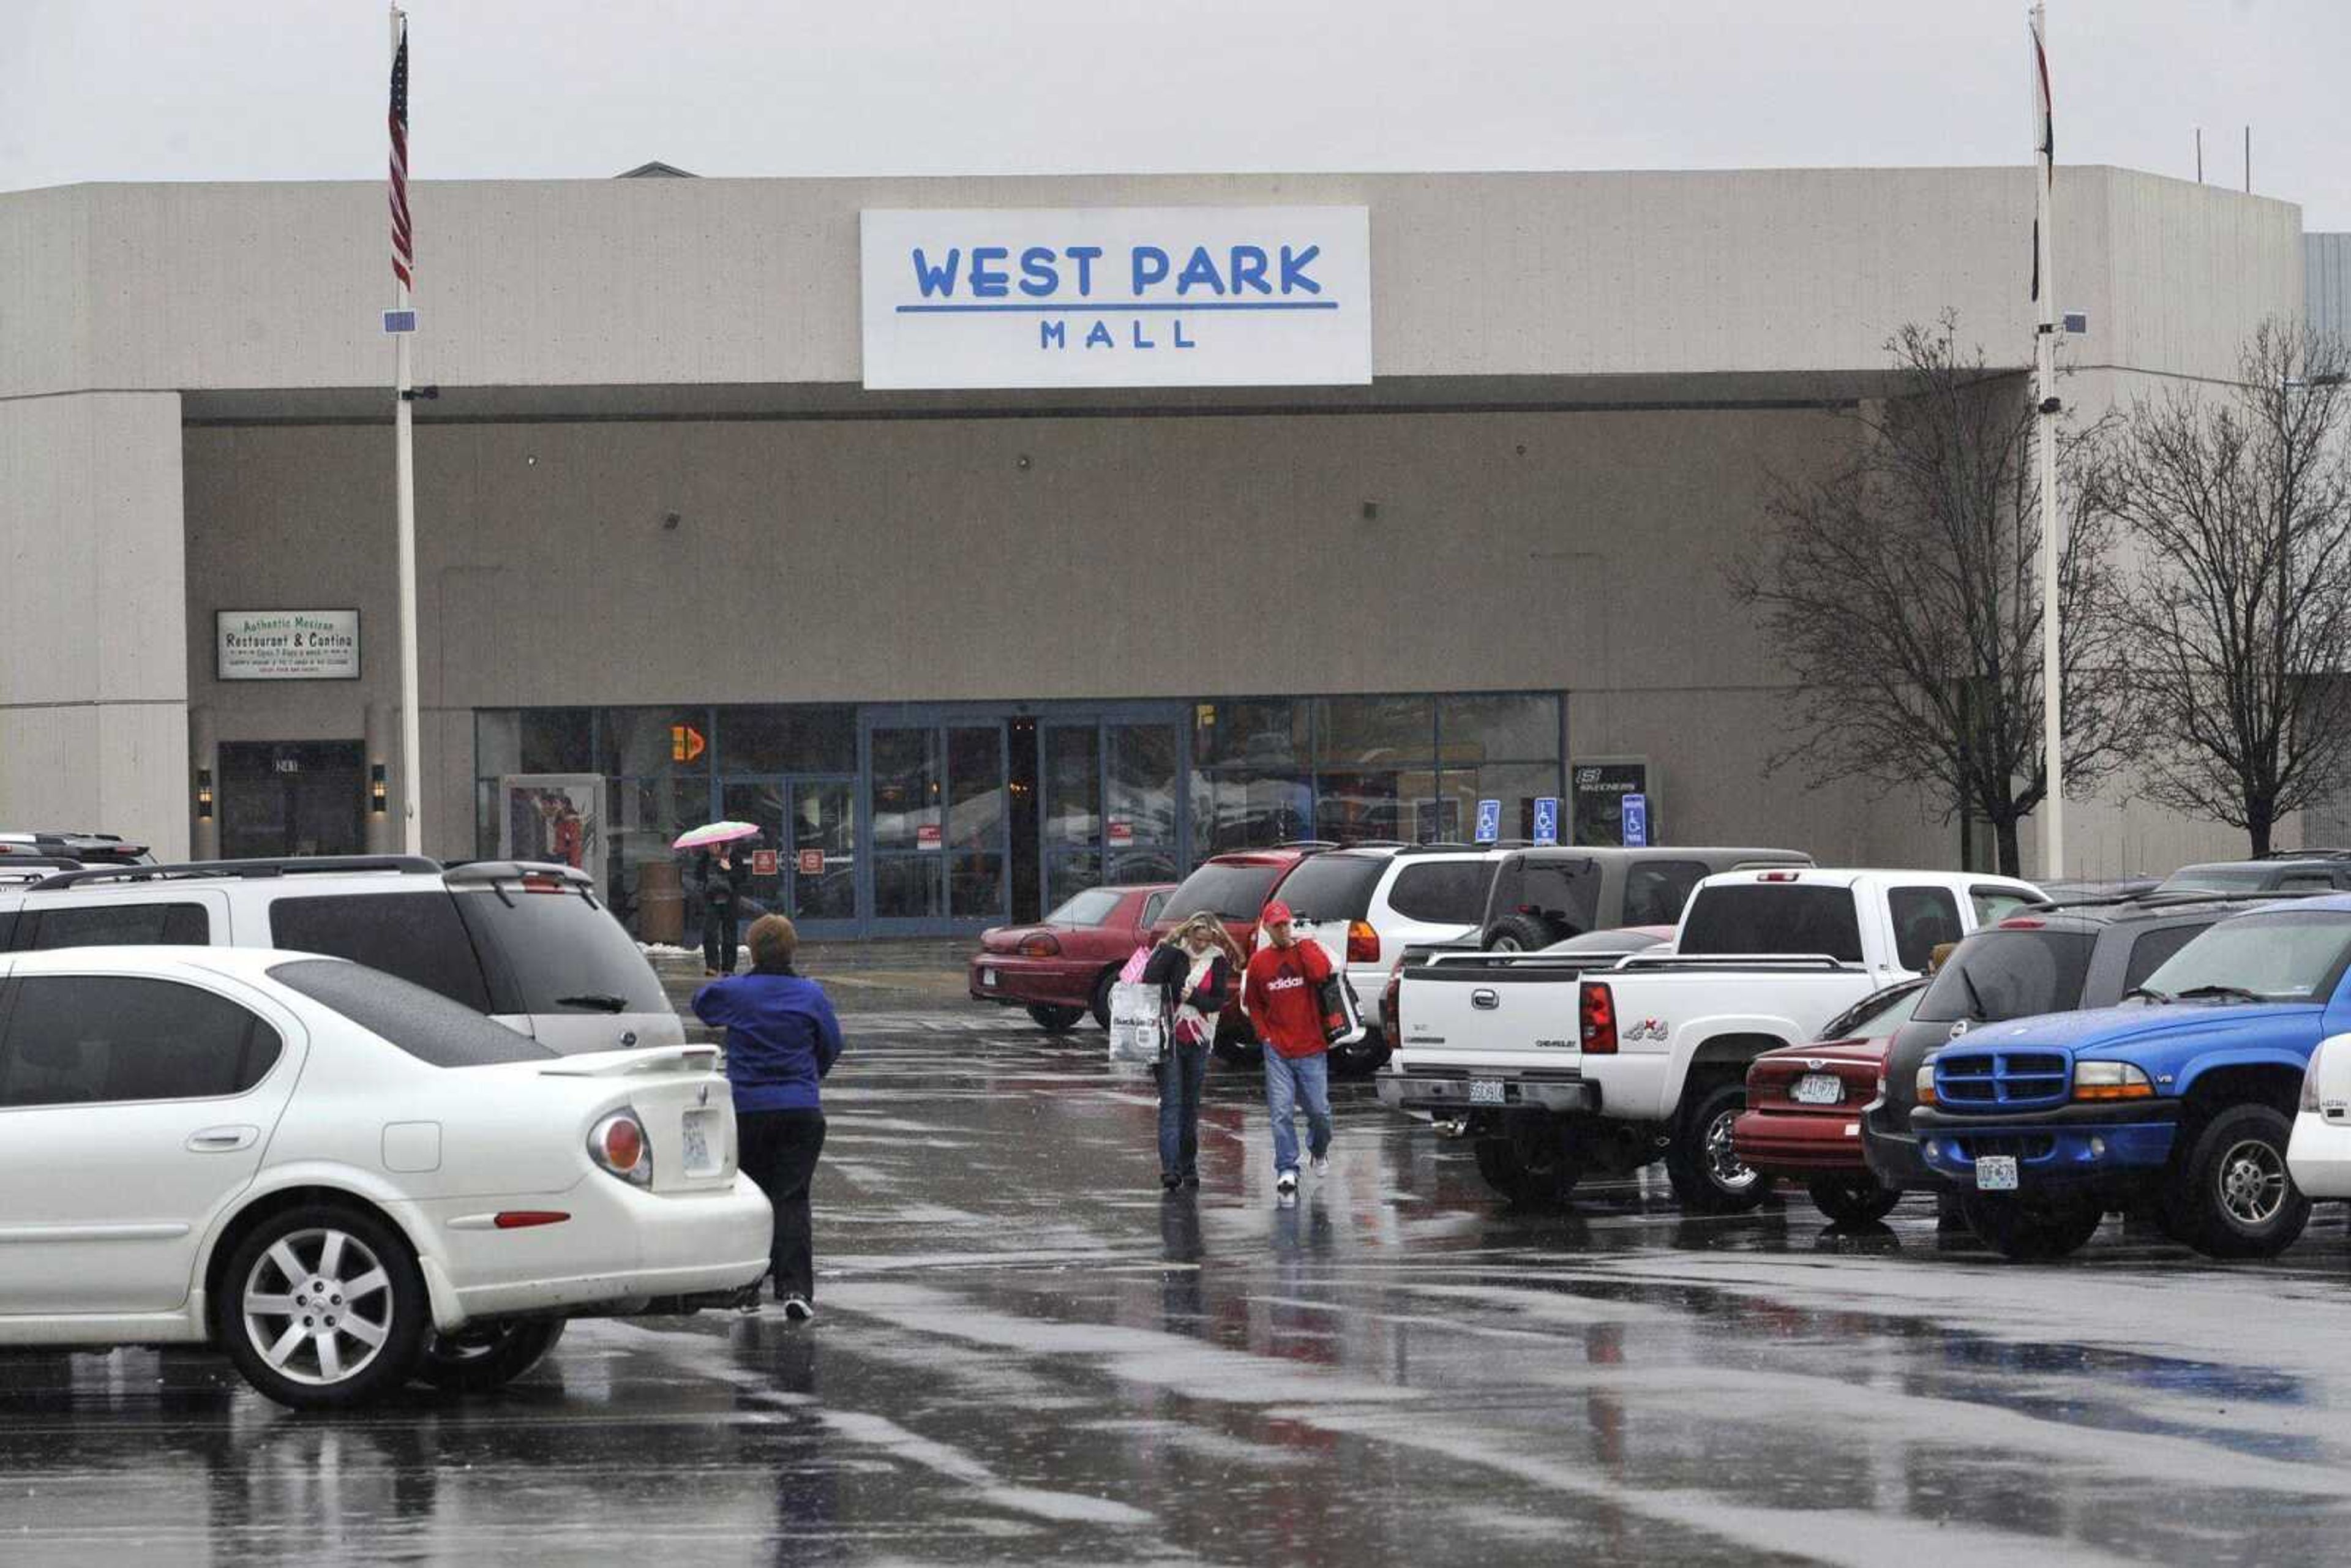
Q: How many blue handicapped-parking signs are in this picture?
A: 3